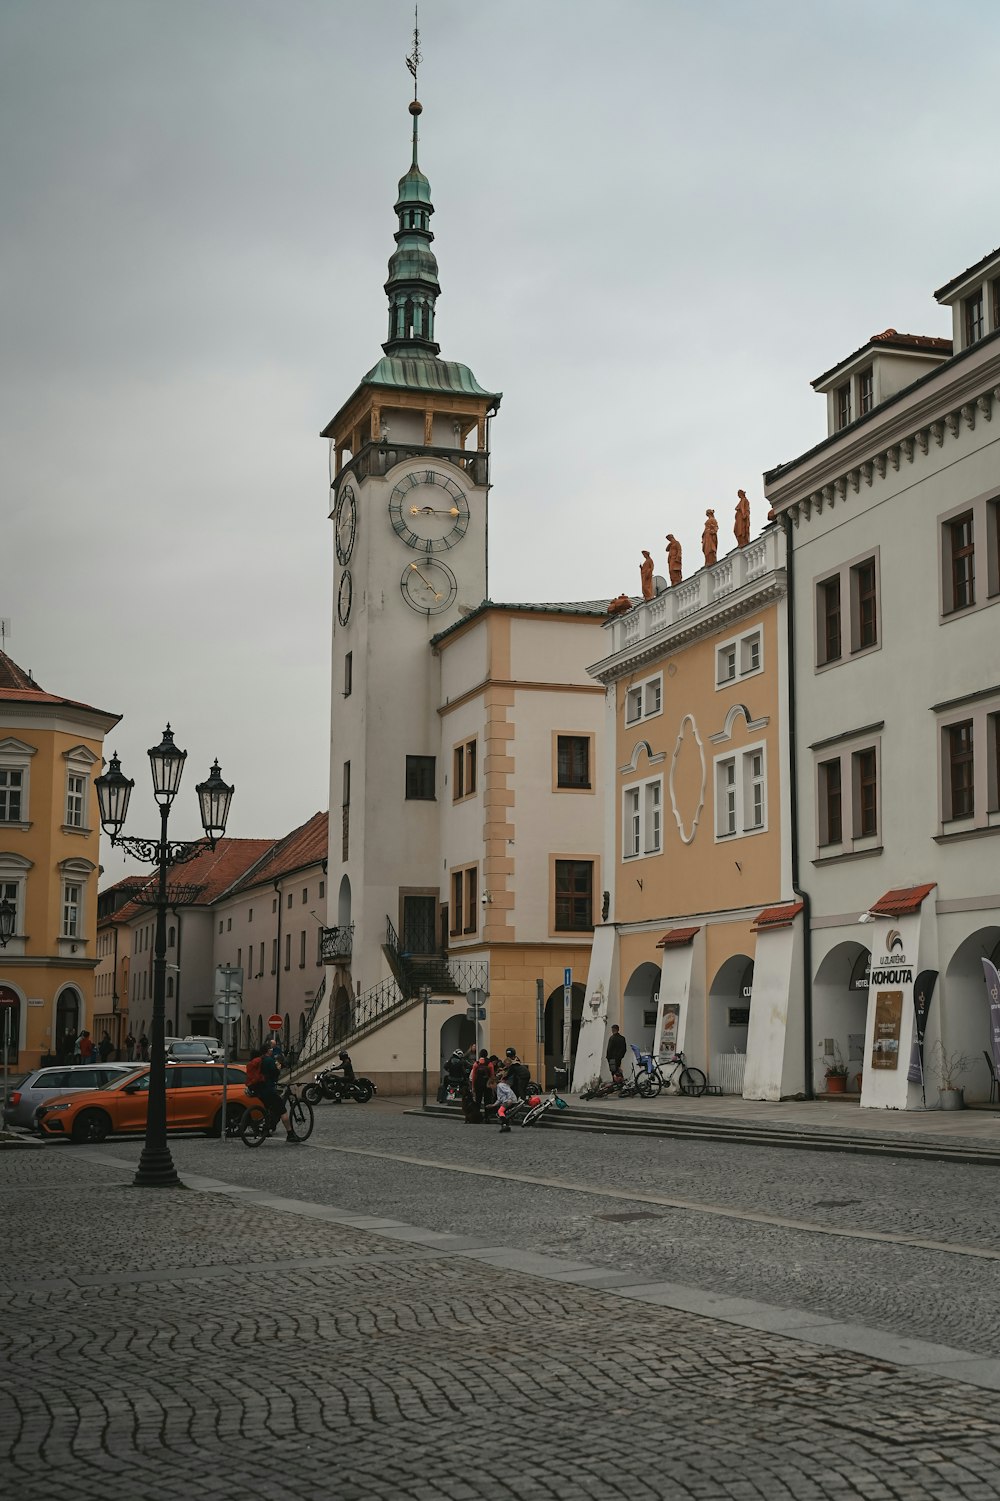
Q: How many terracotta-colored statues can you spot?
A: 4